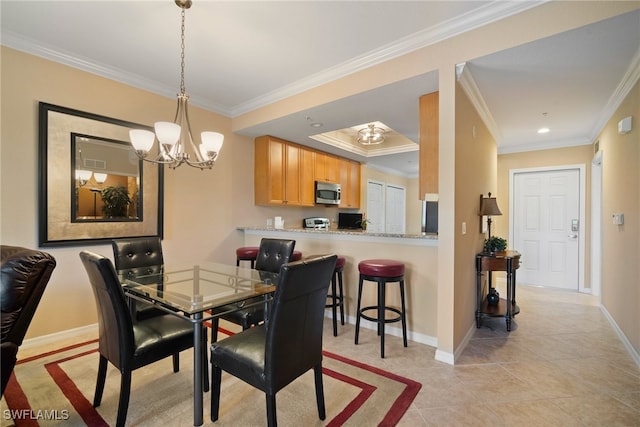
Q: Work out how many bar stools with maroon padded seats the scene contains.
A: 4